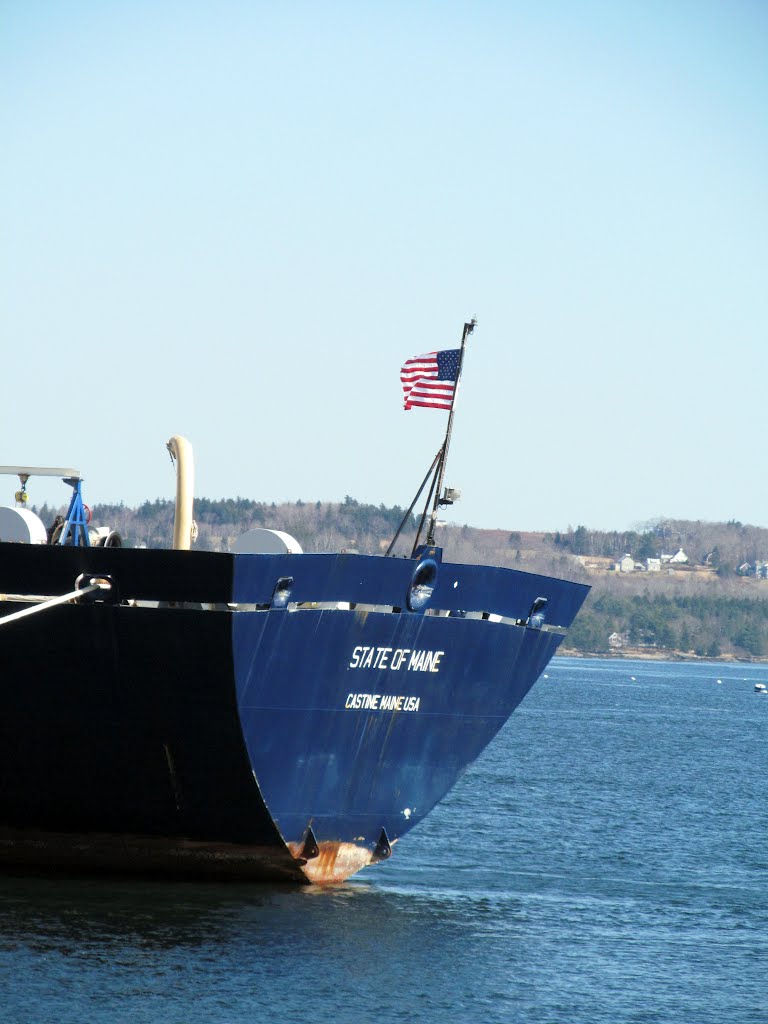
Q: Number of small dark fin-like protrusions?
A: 2